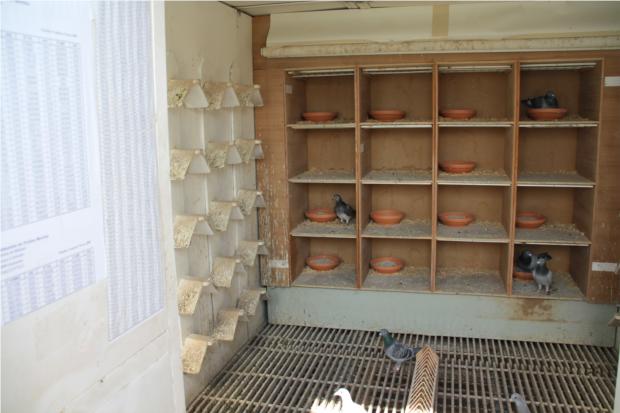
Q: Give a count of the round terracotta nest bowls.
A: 12